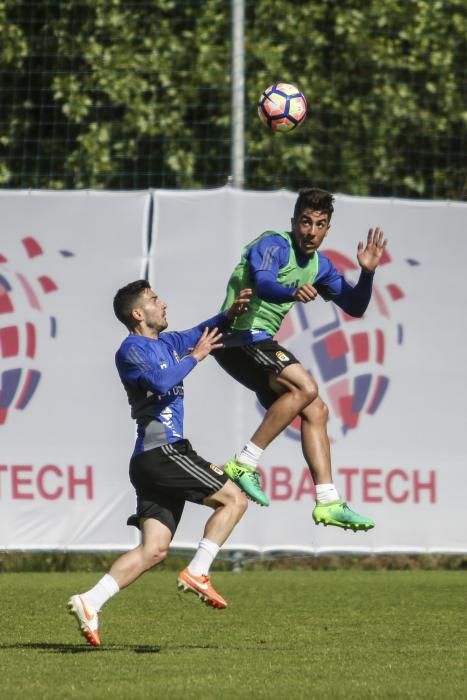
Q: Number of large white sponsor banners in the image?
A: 2